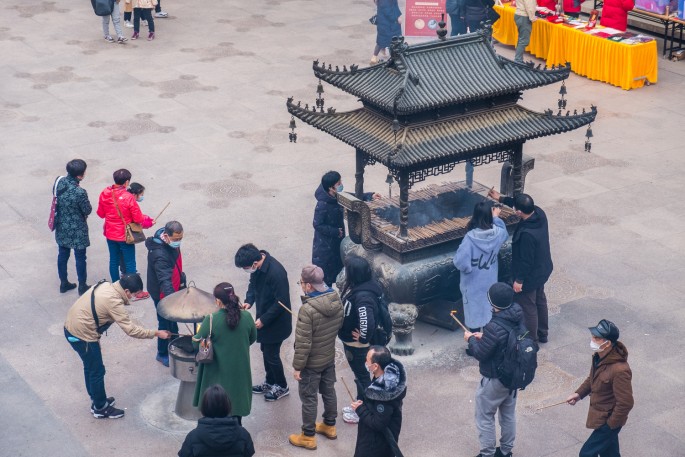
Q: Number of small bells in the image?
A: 6